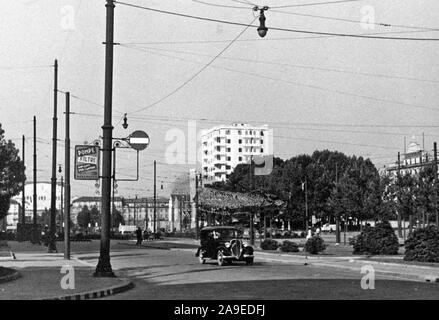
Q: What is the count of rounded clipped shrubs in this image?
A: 5